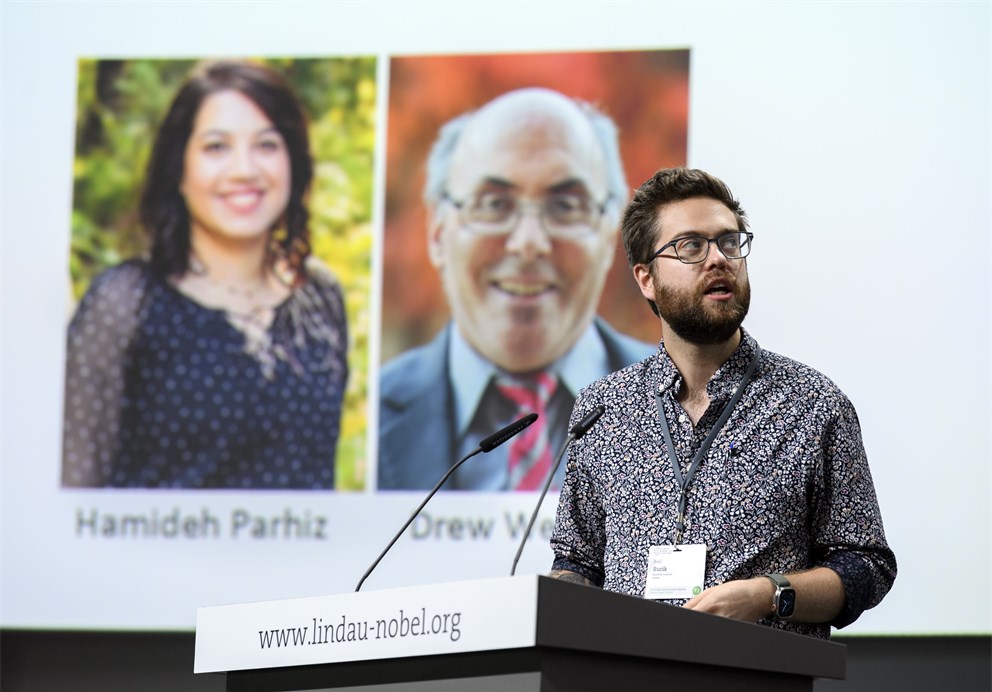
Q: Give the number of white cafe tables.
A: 0